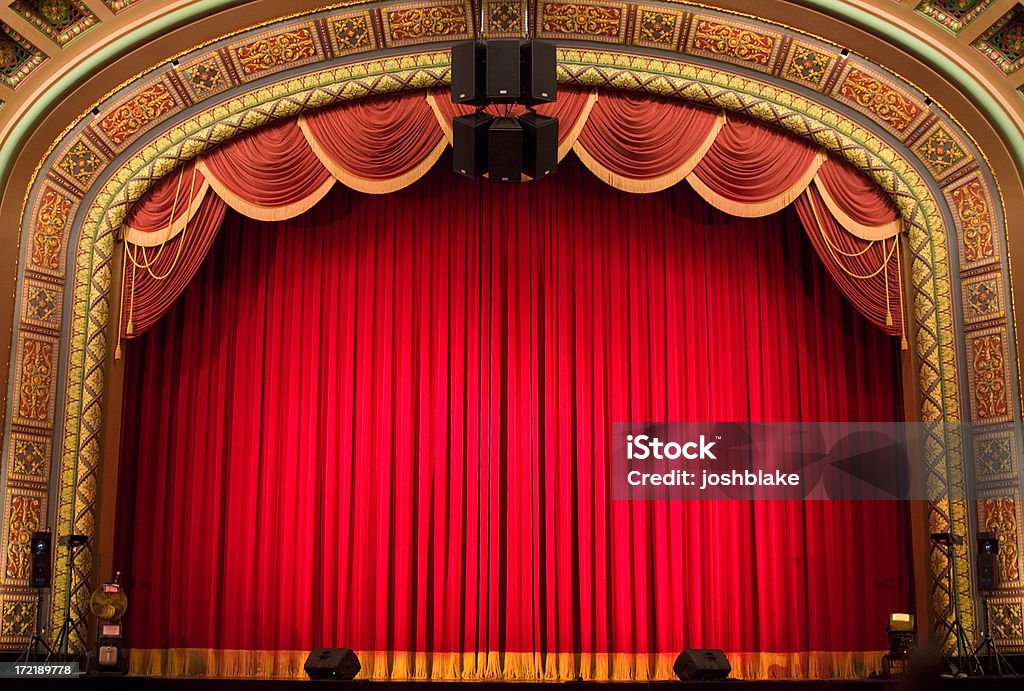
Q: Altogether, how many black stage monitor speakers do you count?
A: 2